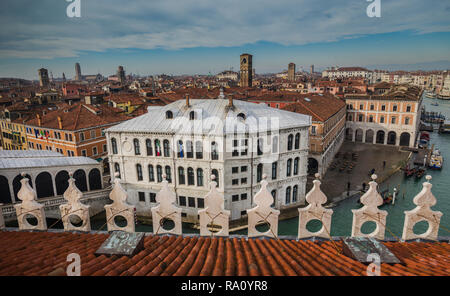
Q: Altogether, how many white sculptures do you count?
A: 9